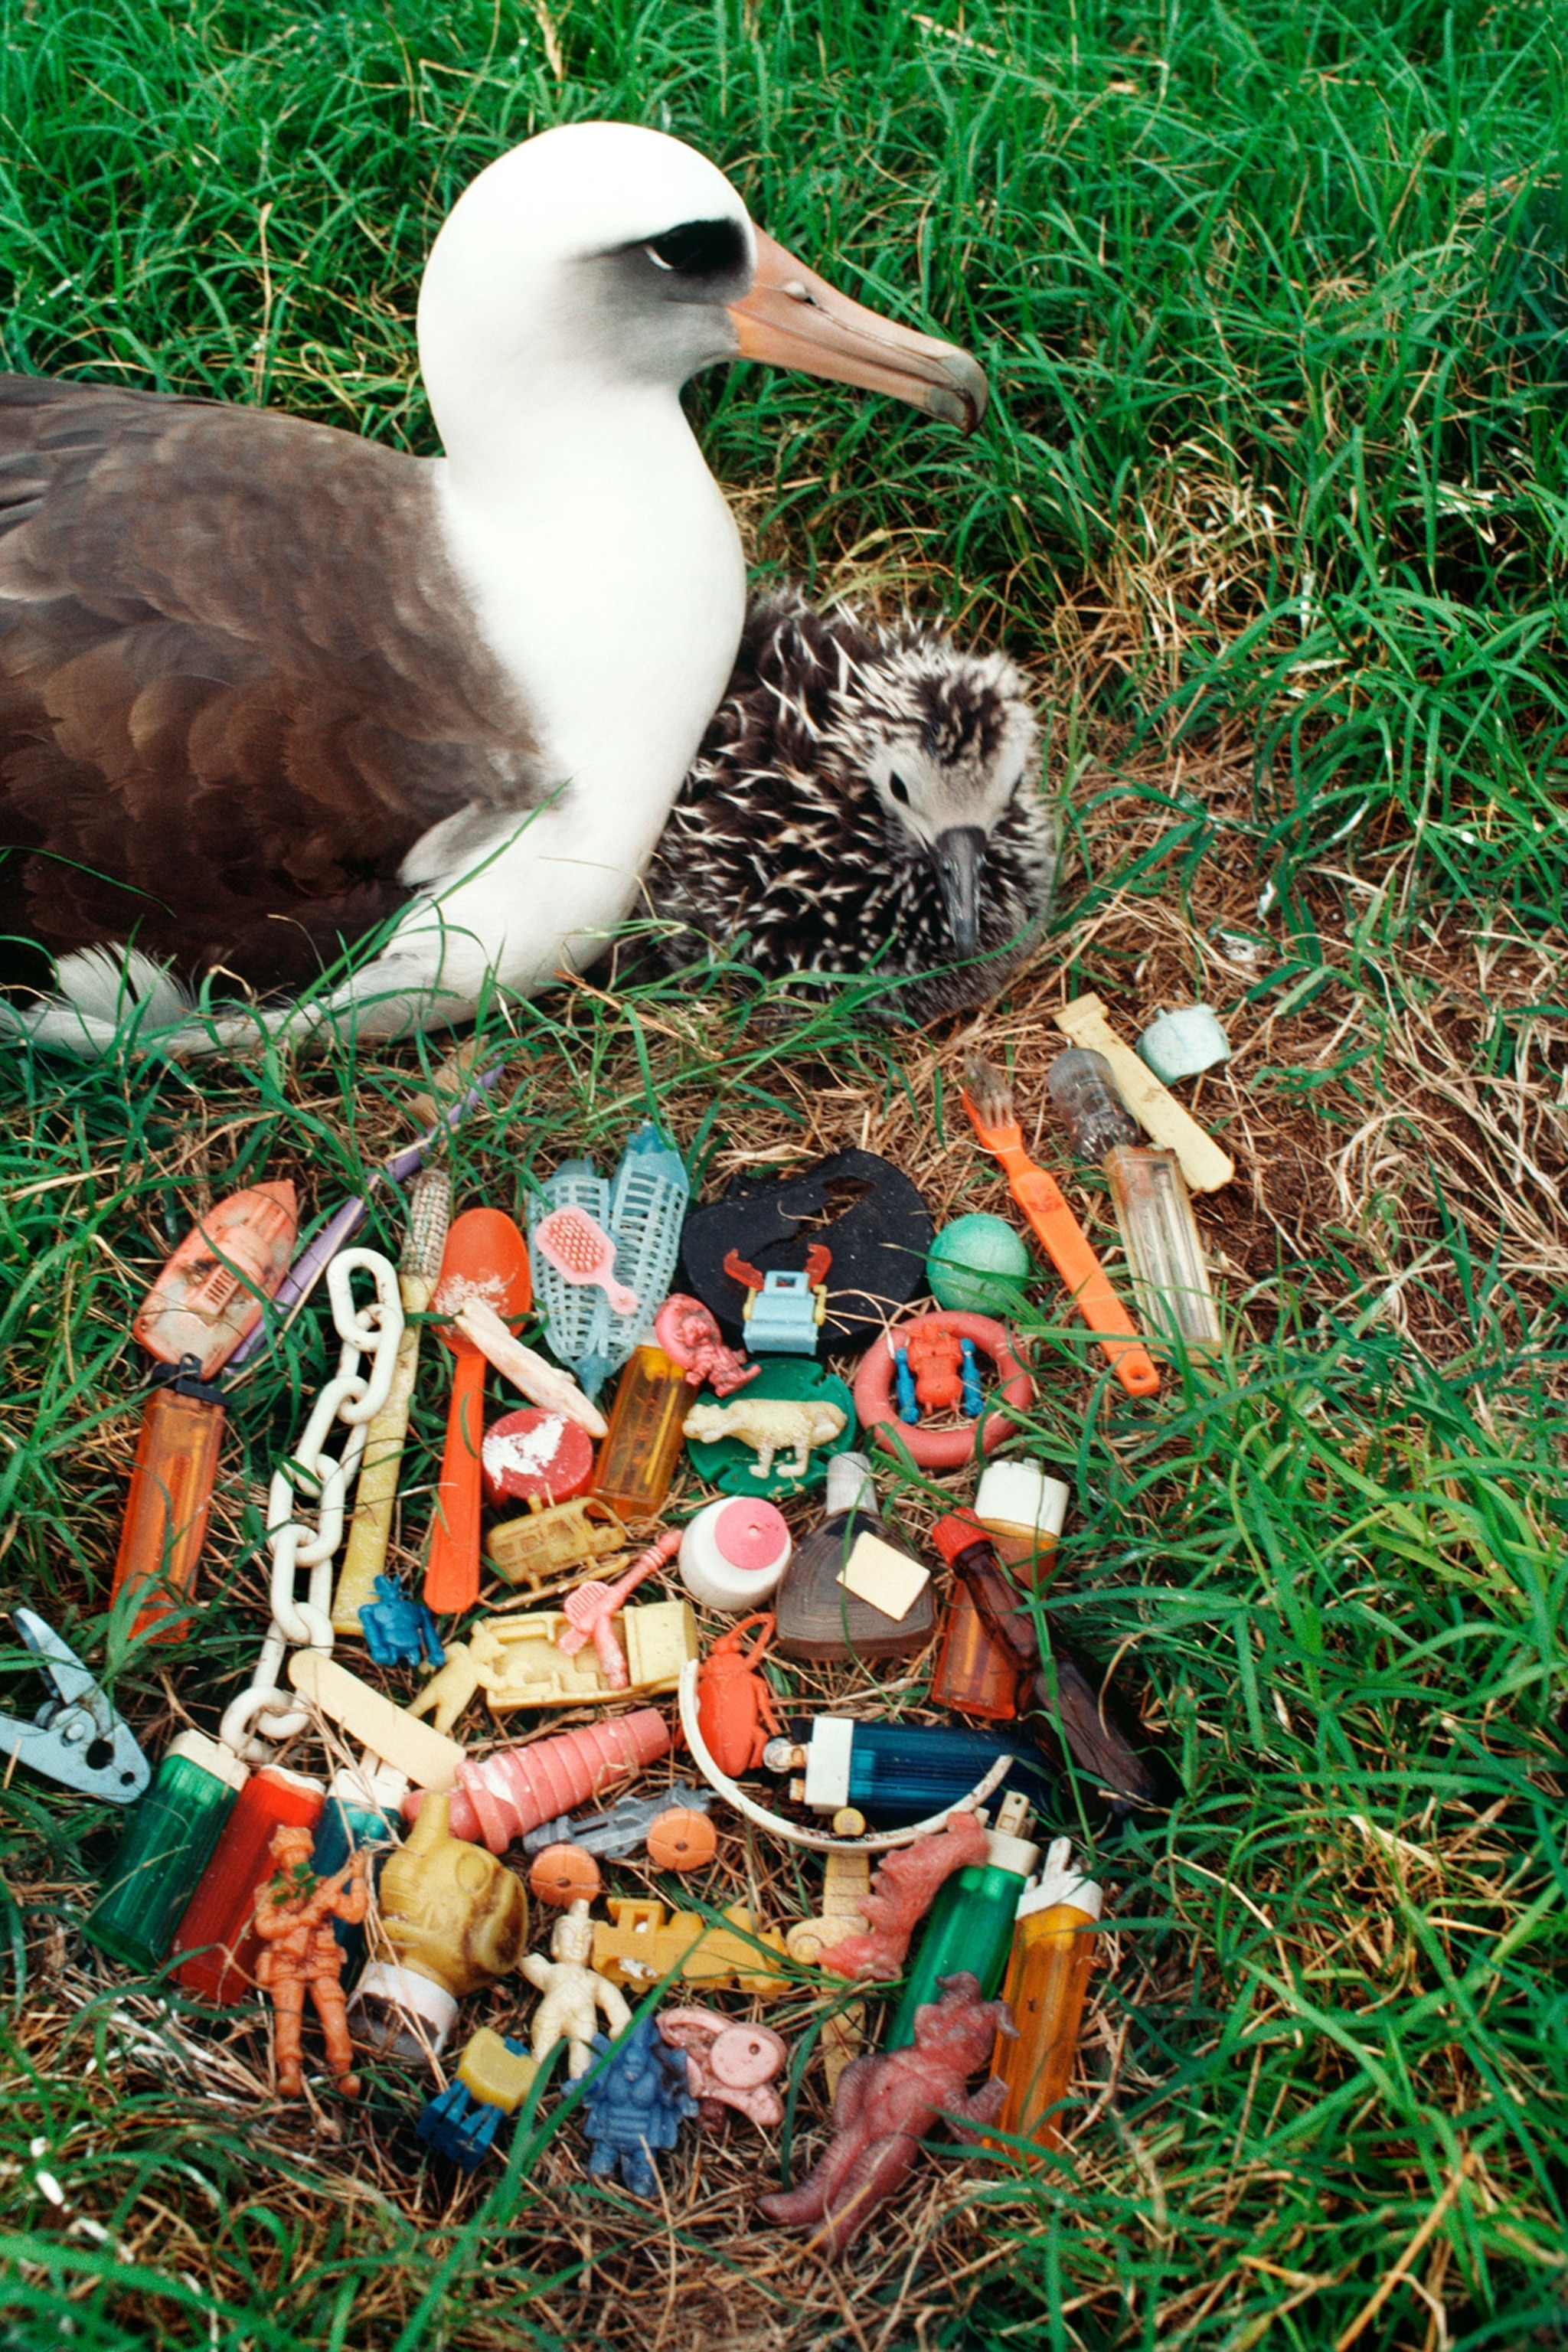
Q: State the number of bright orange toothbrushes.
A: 1